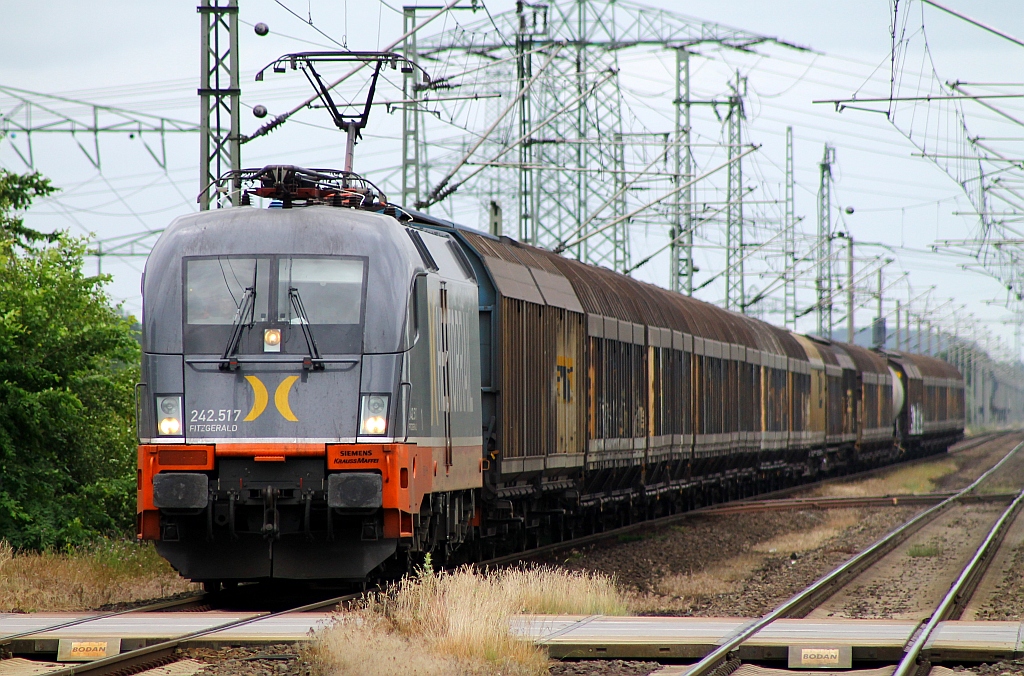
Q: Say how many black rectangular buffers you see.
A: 2